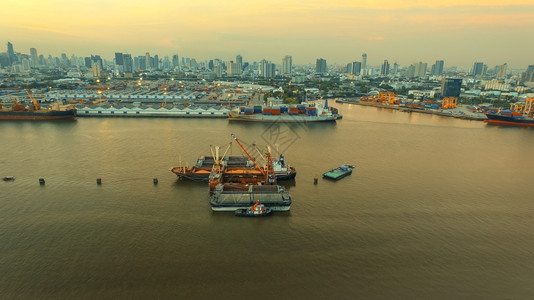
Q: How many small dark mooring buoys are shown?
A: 4